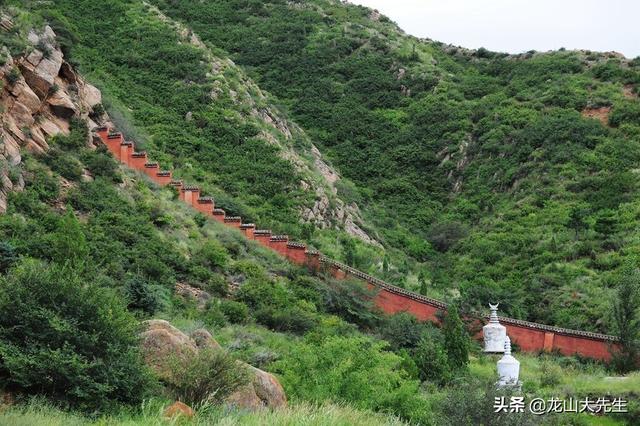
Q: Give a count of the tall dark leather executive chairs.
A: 0